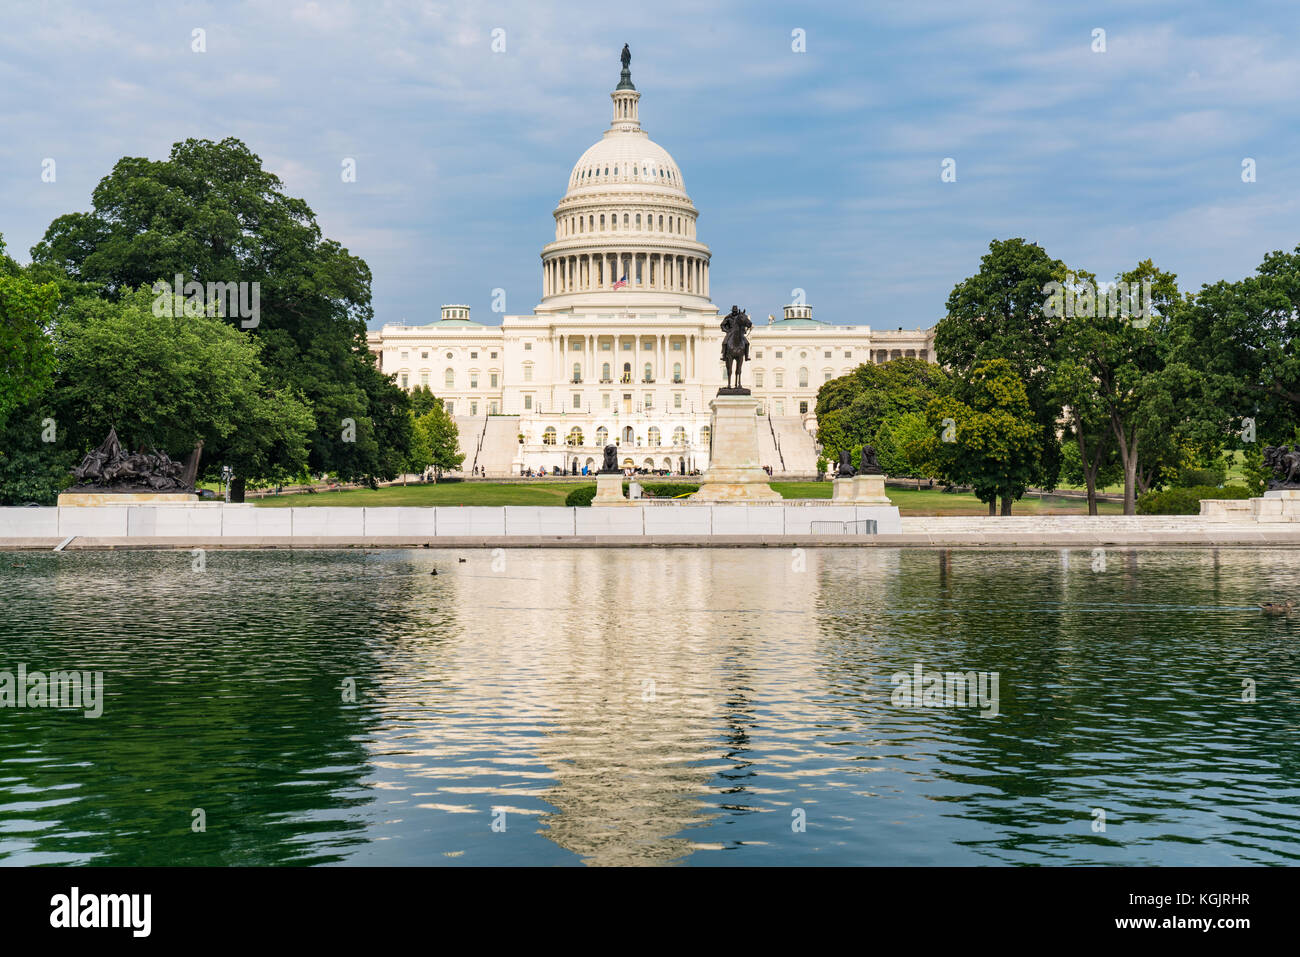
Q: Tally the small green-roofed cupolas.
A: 2